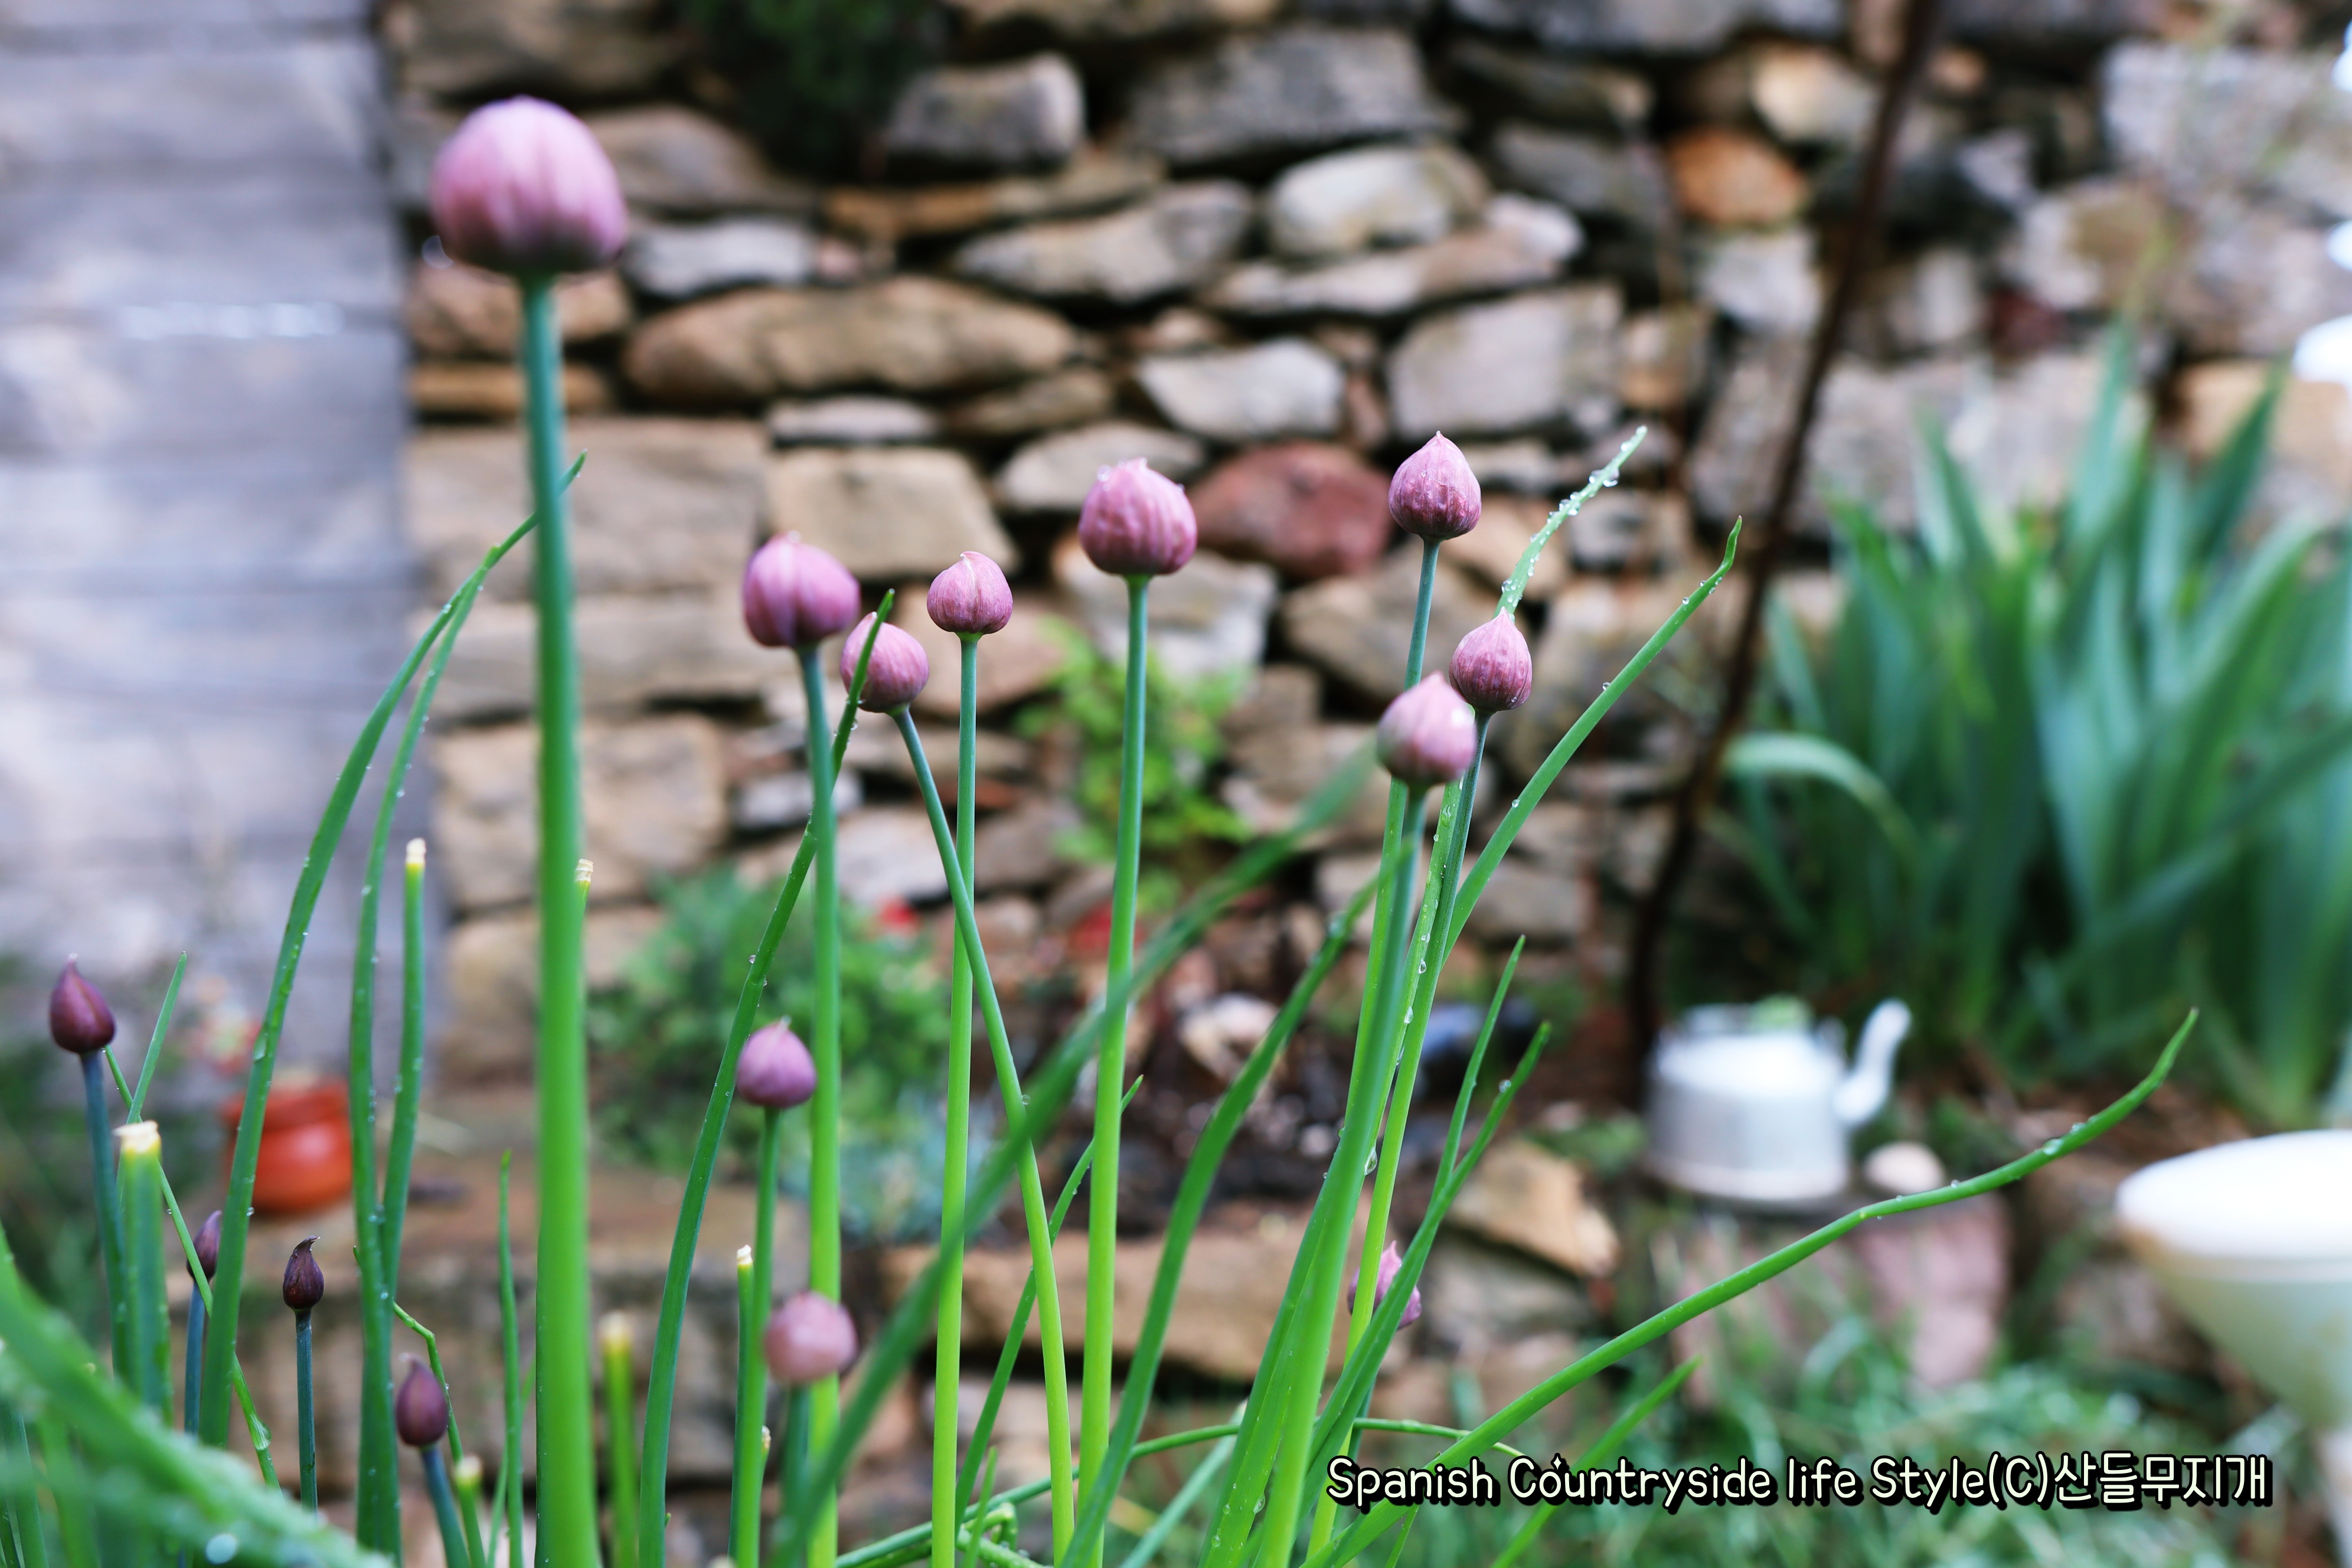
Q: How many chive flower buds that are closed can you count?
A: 15